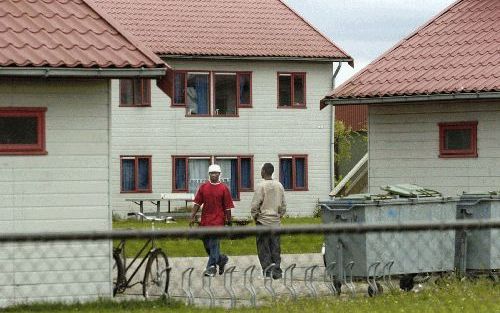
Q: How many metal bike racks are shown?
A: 12